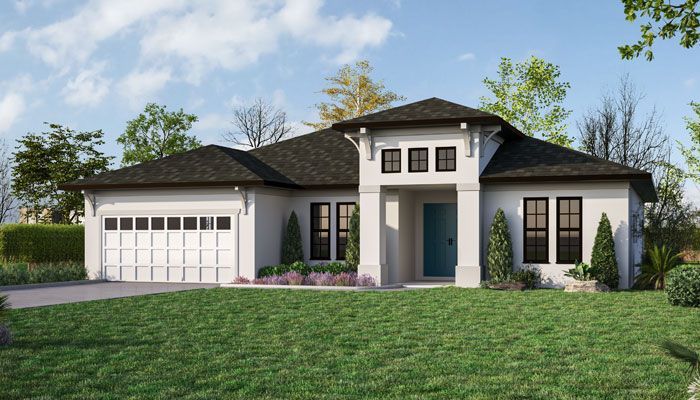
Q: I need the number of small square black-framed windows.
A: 3